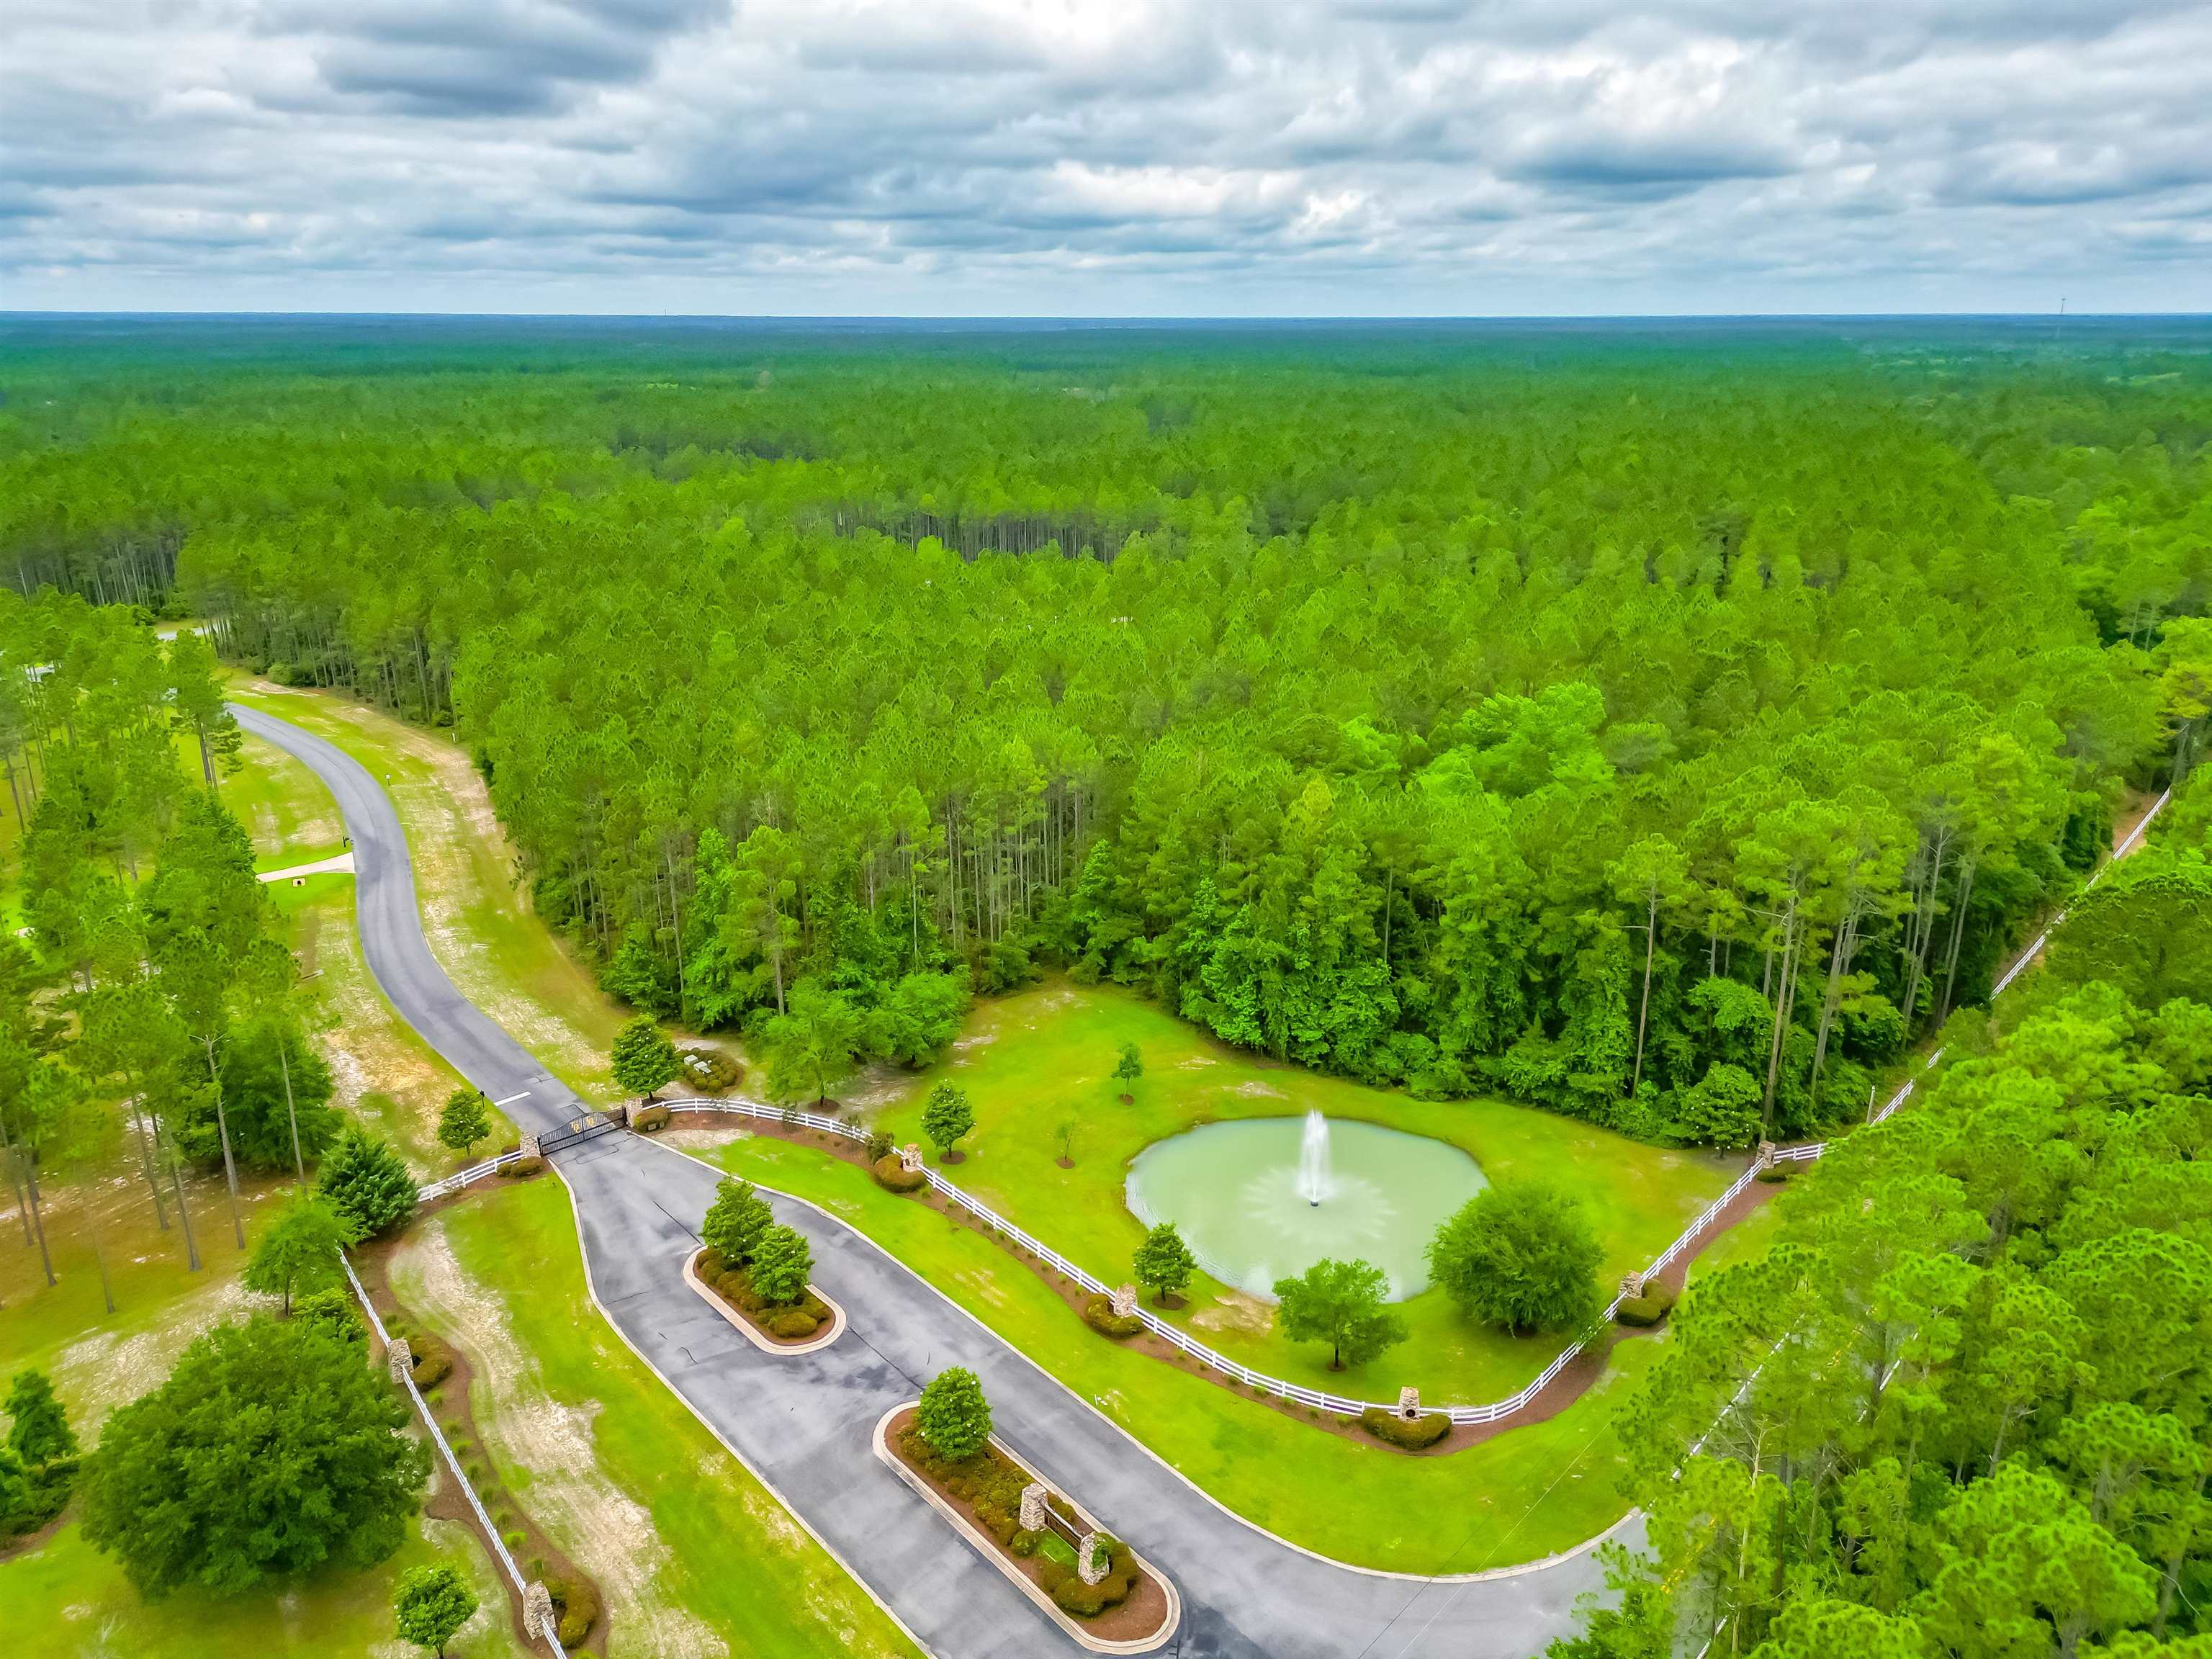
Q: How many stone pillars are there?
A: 11